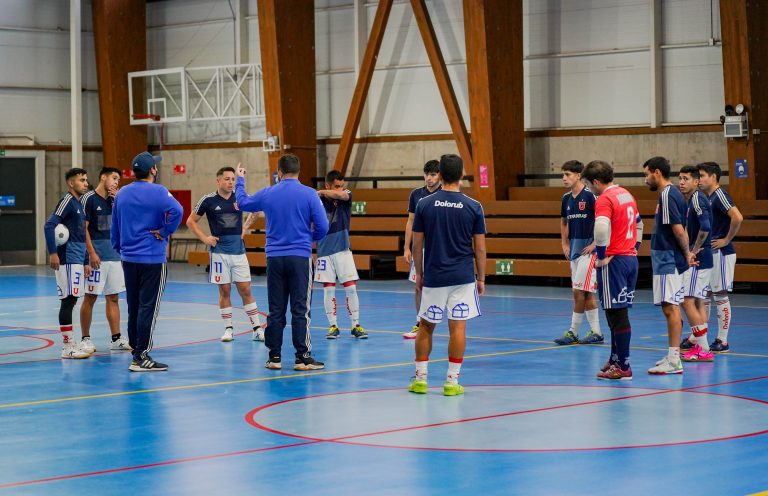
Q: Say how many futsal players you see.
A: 11